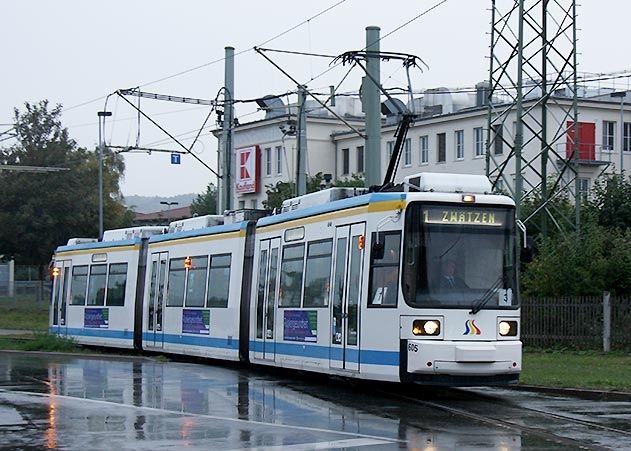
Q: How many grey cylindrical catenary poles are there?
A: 3